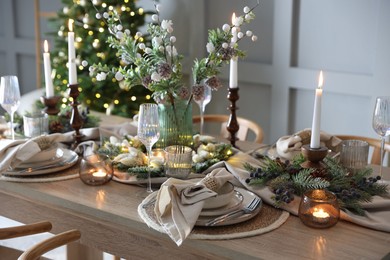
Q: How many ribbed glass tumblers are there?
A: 3